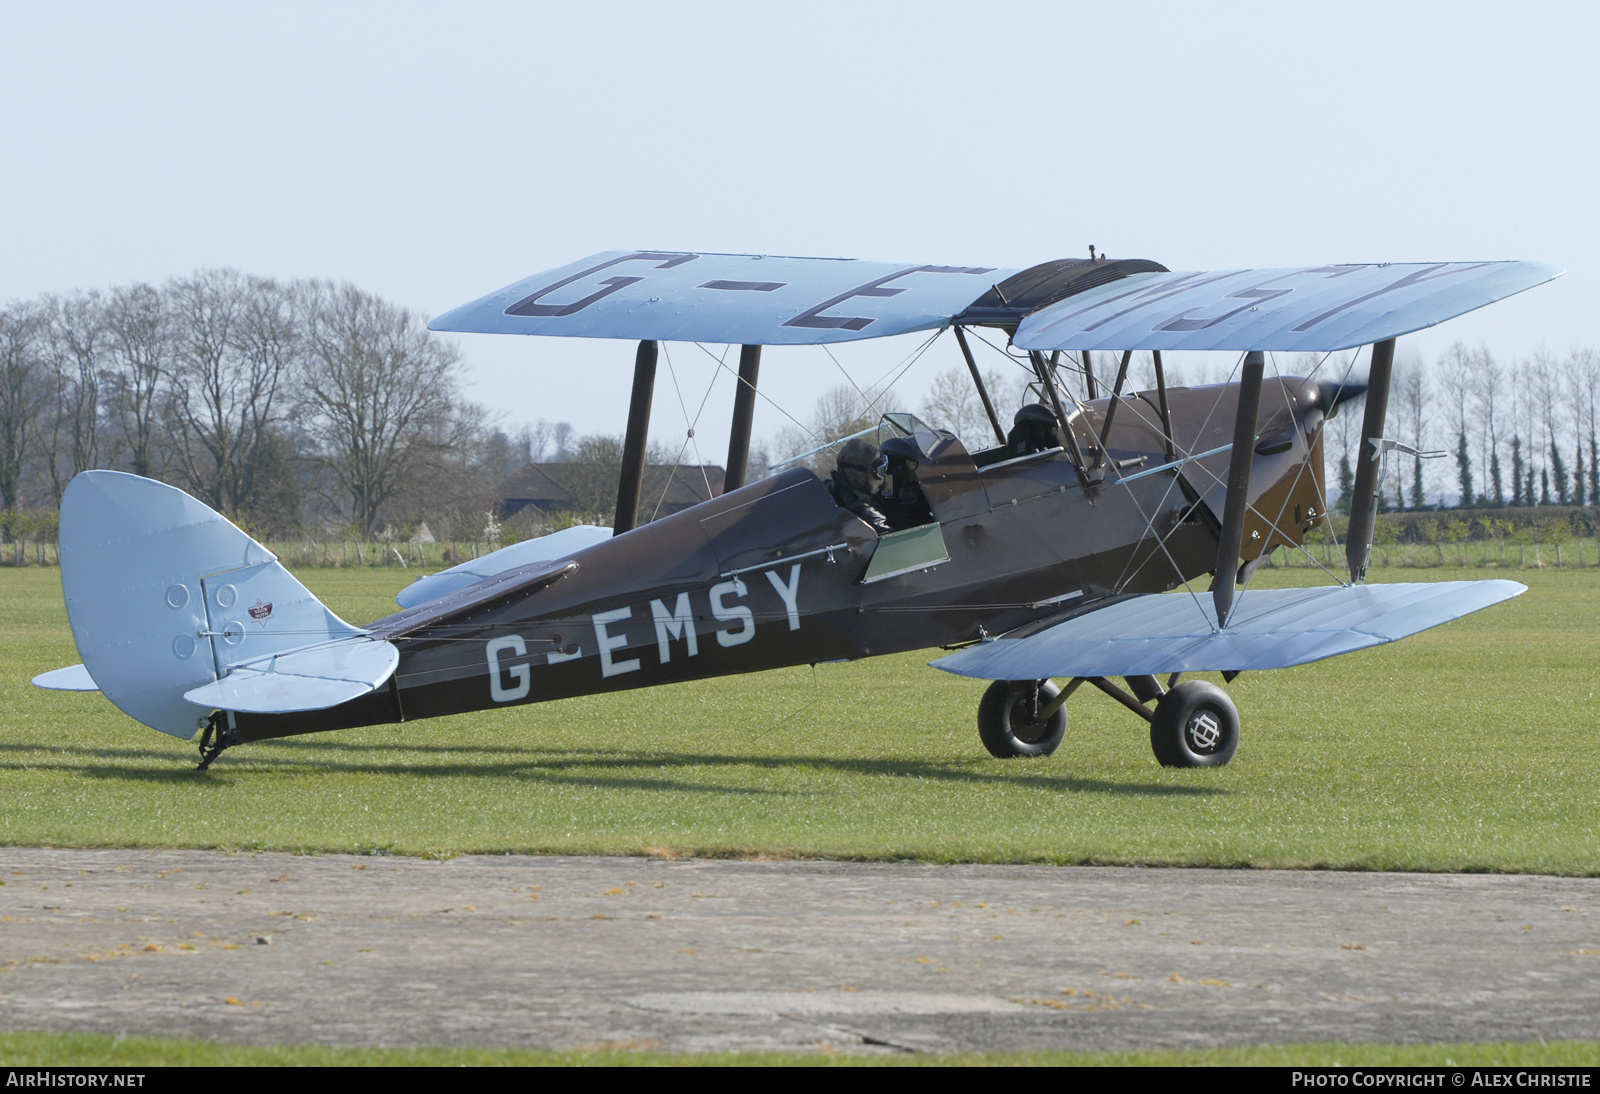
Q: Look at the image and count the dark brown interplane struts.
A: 4